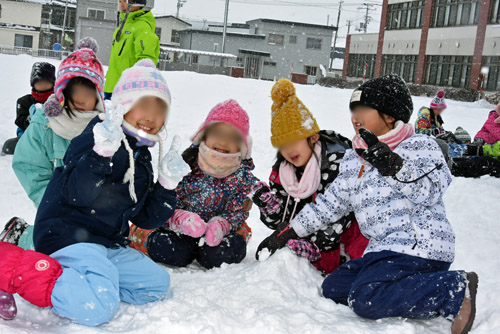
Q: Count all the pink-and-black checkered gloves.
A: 2